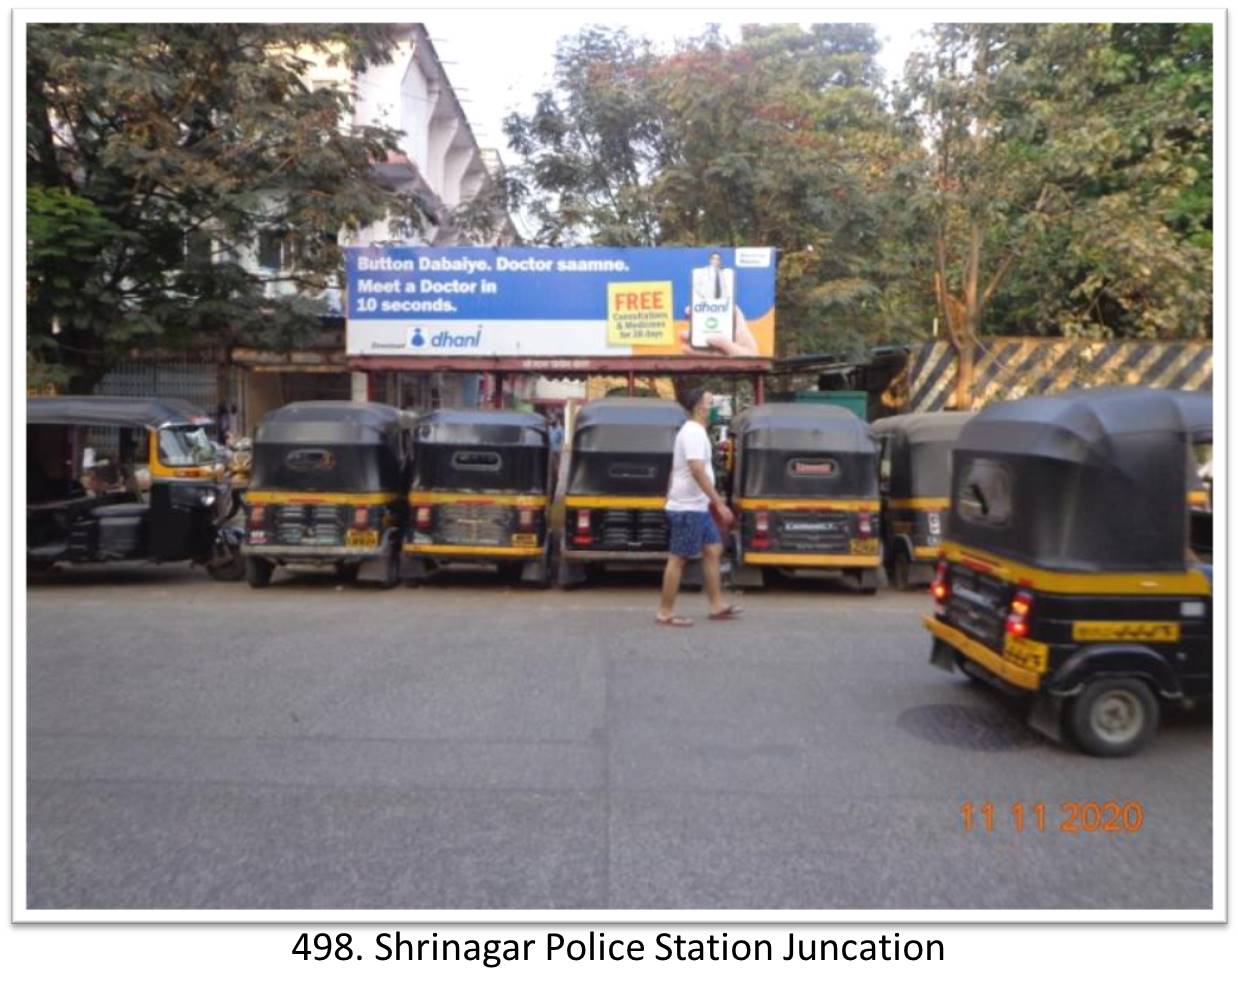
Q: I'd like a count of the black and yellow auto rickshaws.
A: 7